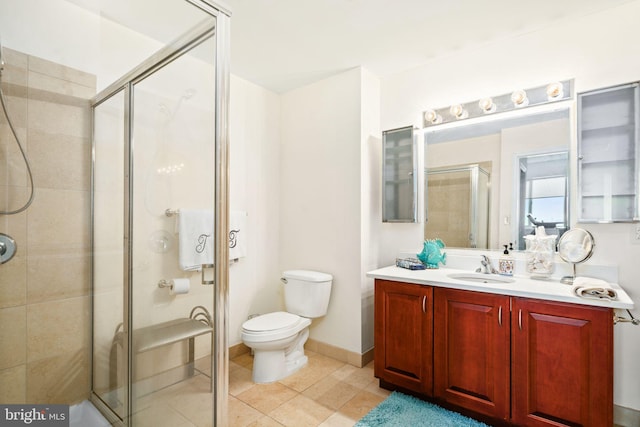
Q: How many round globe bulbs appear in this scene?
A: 5